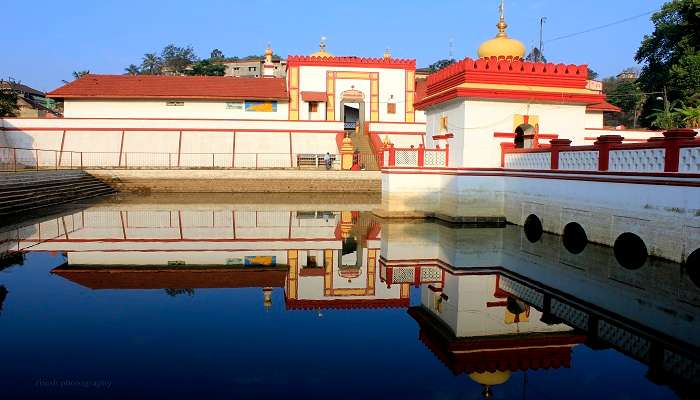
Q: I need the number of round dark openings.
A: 4